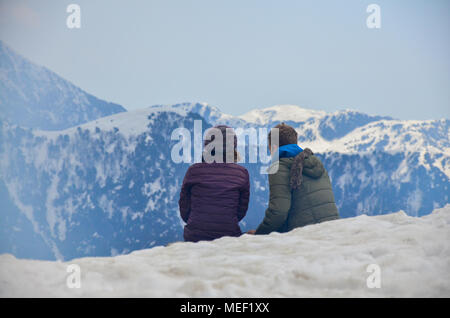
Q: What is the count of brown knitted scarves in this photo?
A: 1